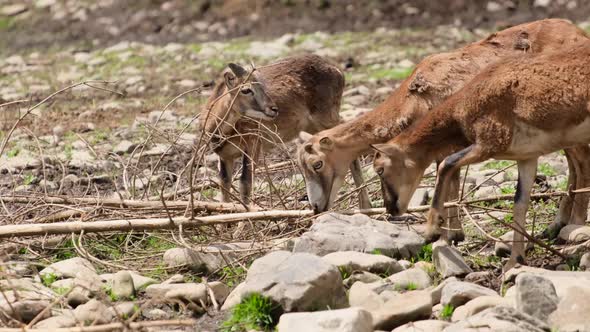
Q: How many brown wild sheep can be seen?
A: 3